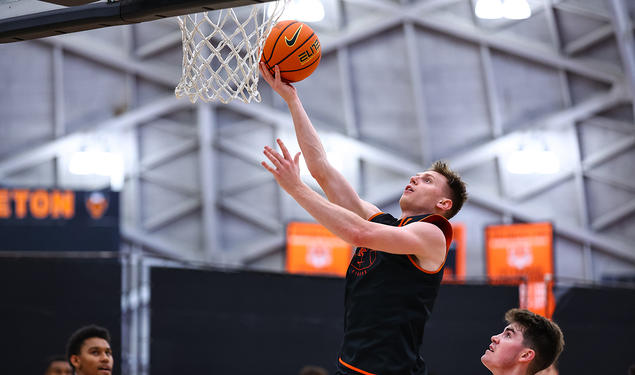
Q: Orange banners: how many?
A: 3